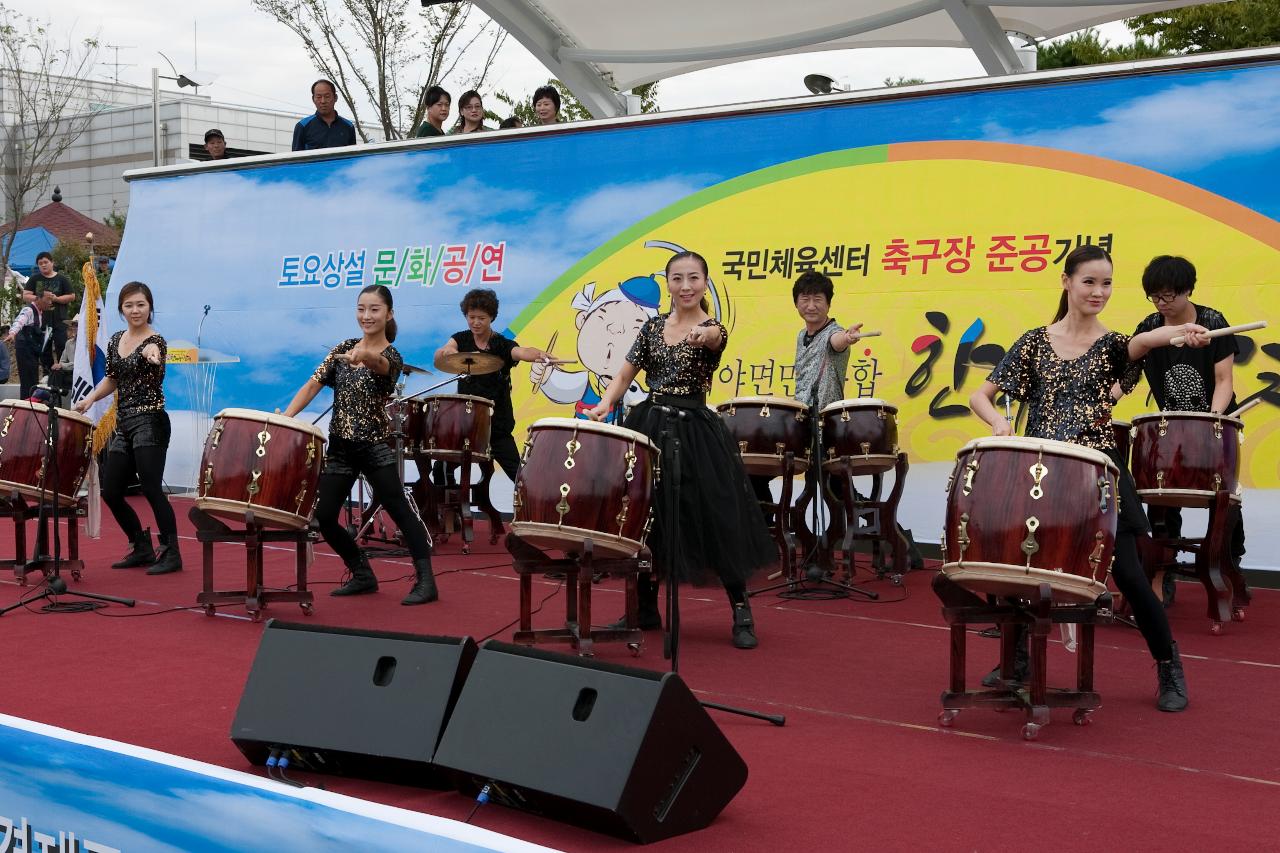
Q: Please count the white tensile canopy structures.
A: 1